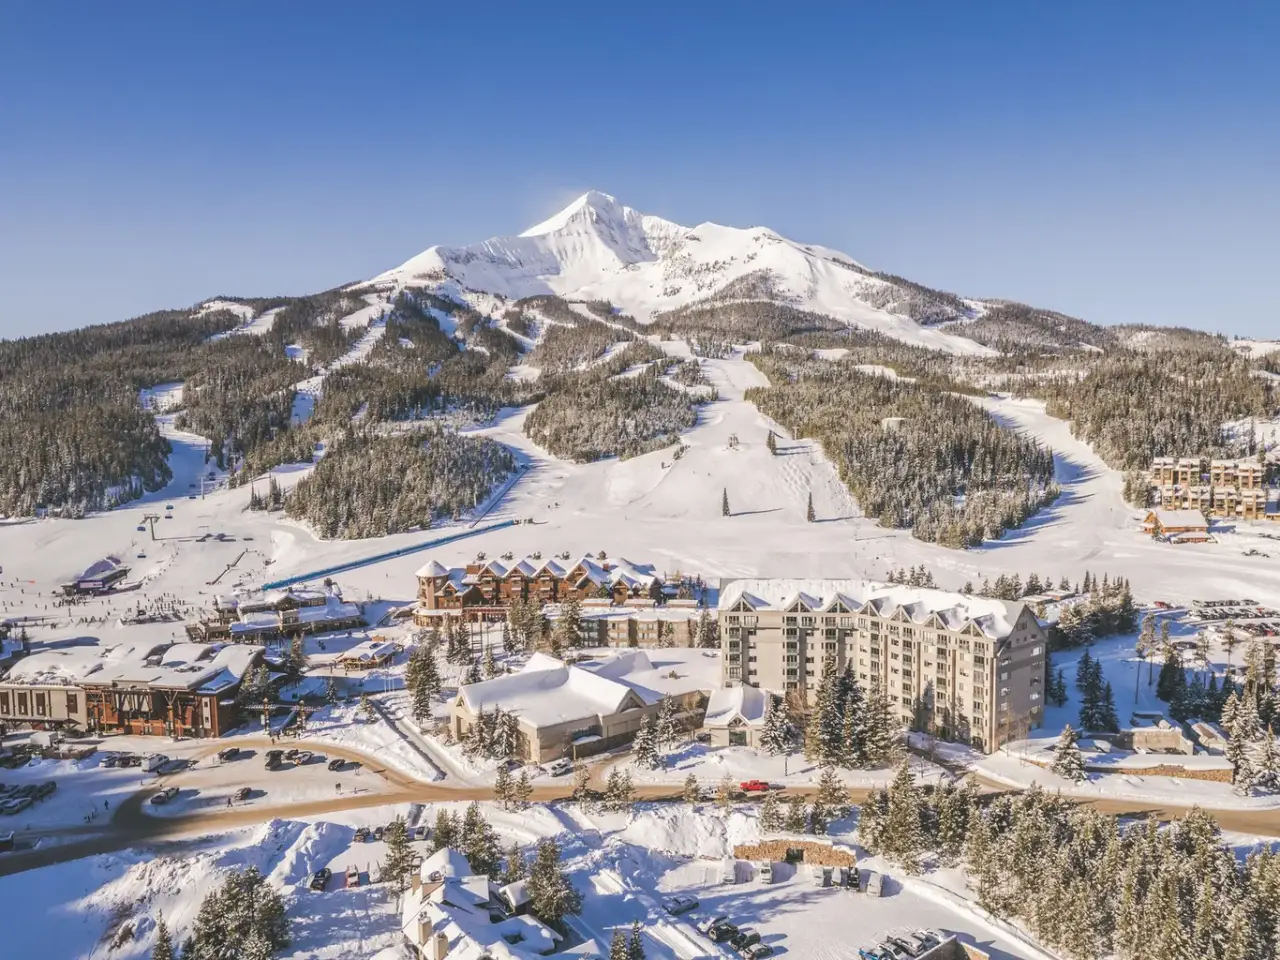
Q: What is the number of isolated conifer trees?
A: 2